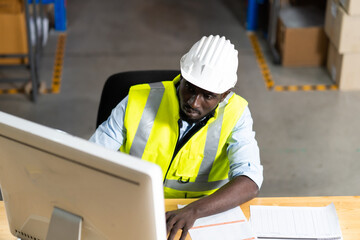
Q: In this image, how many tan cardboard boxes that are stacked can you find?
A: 3